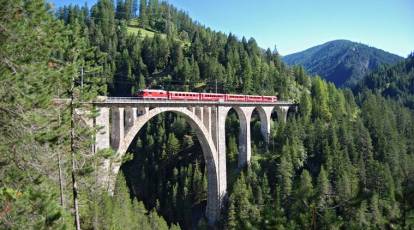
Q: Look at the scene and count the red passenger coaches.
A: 5